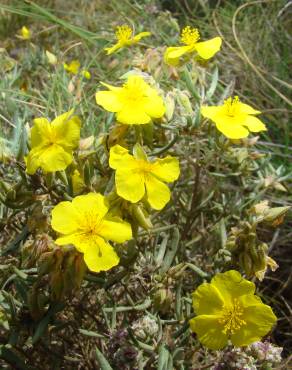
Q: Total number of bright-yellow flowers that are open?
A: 8